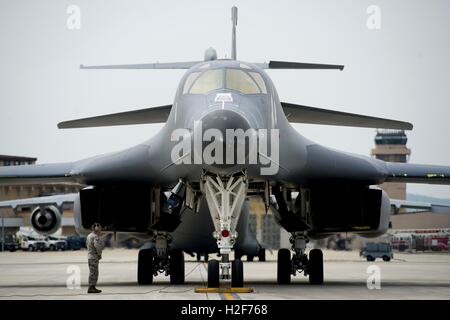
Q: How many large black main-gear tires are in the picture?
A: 4